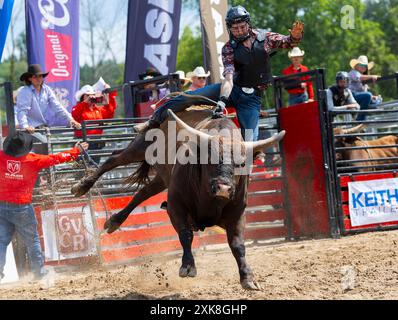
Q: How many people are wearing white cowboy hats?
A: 5